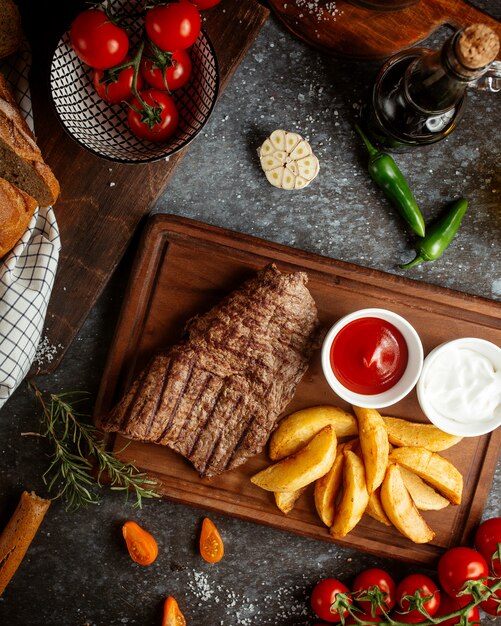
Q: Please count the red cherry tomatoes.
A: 13